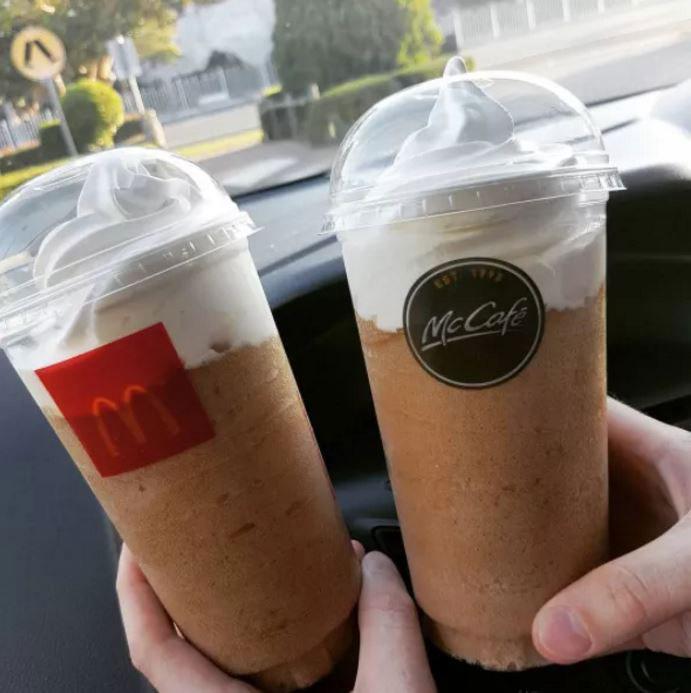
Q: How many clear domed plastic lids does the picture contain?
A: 2